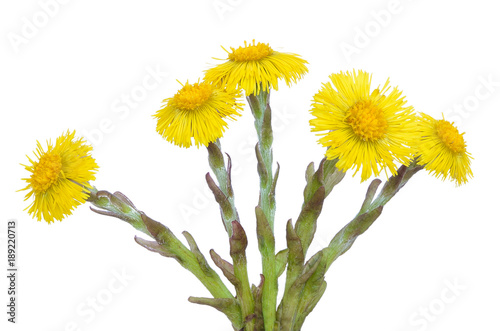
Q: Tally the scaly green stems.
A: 5